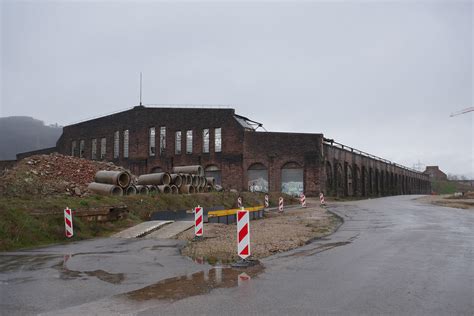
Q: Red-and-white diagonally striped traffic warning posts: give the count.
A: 8